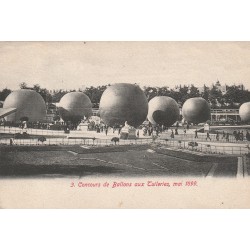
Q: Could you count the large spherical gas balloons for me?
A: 6